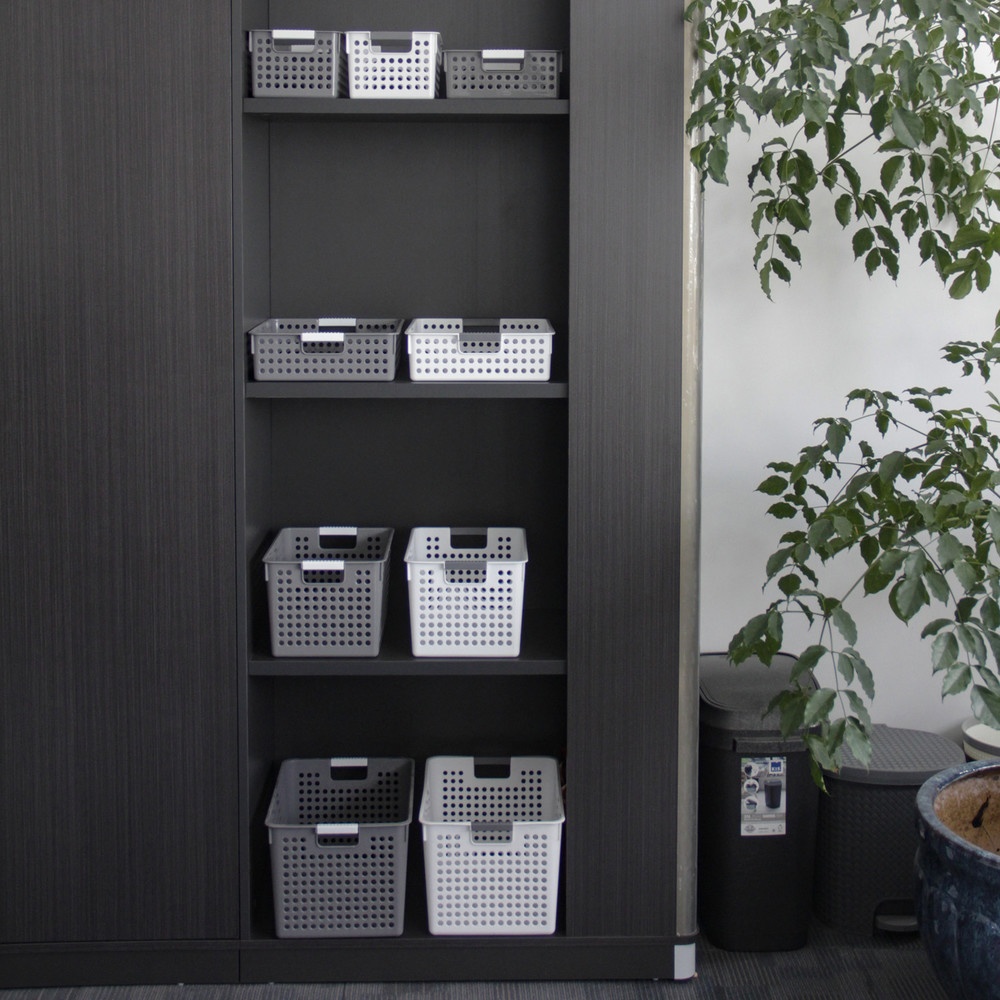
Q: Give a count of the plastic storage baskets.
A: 9